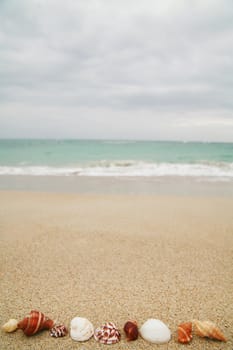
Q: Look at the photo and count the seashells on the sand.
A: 9